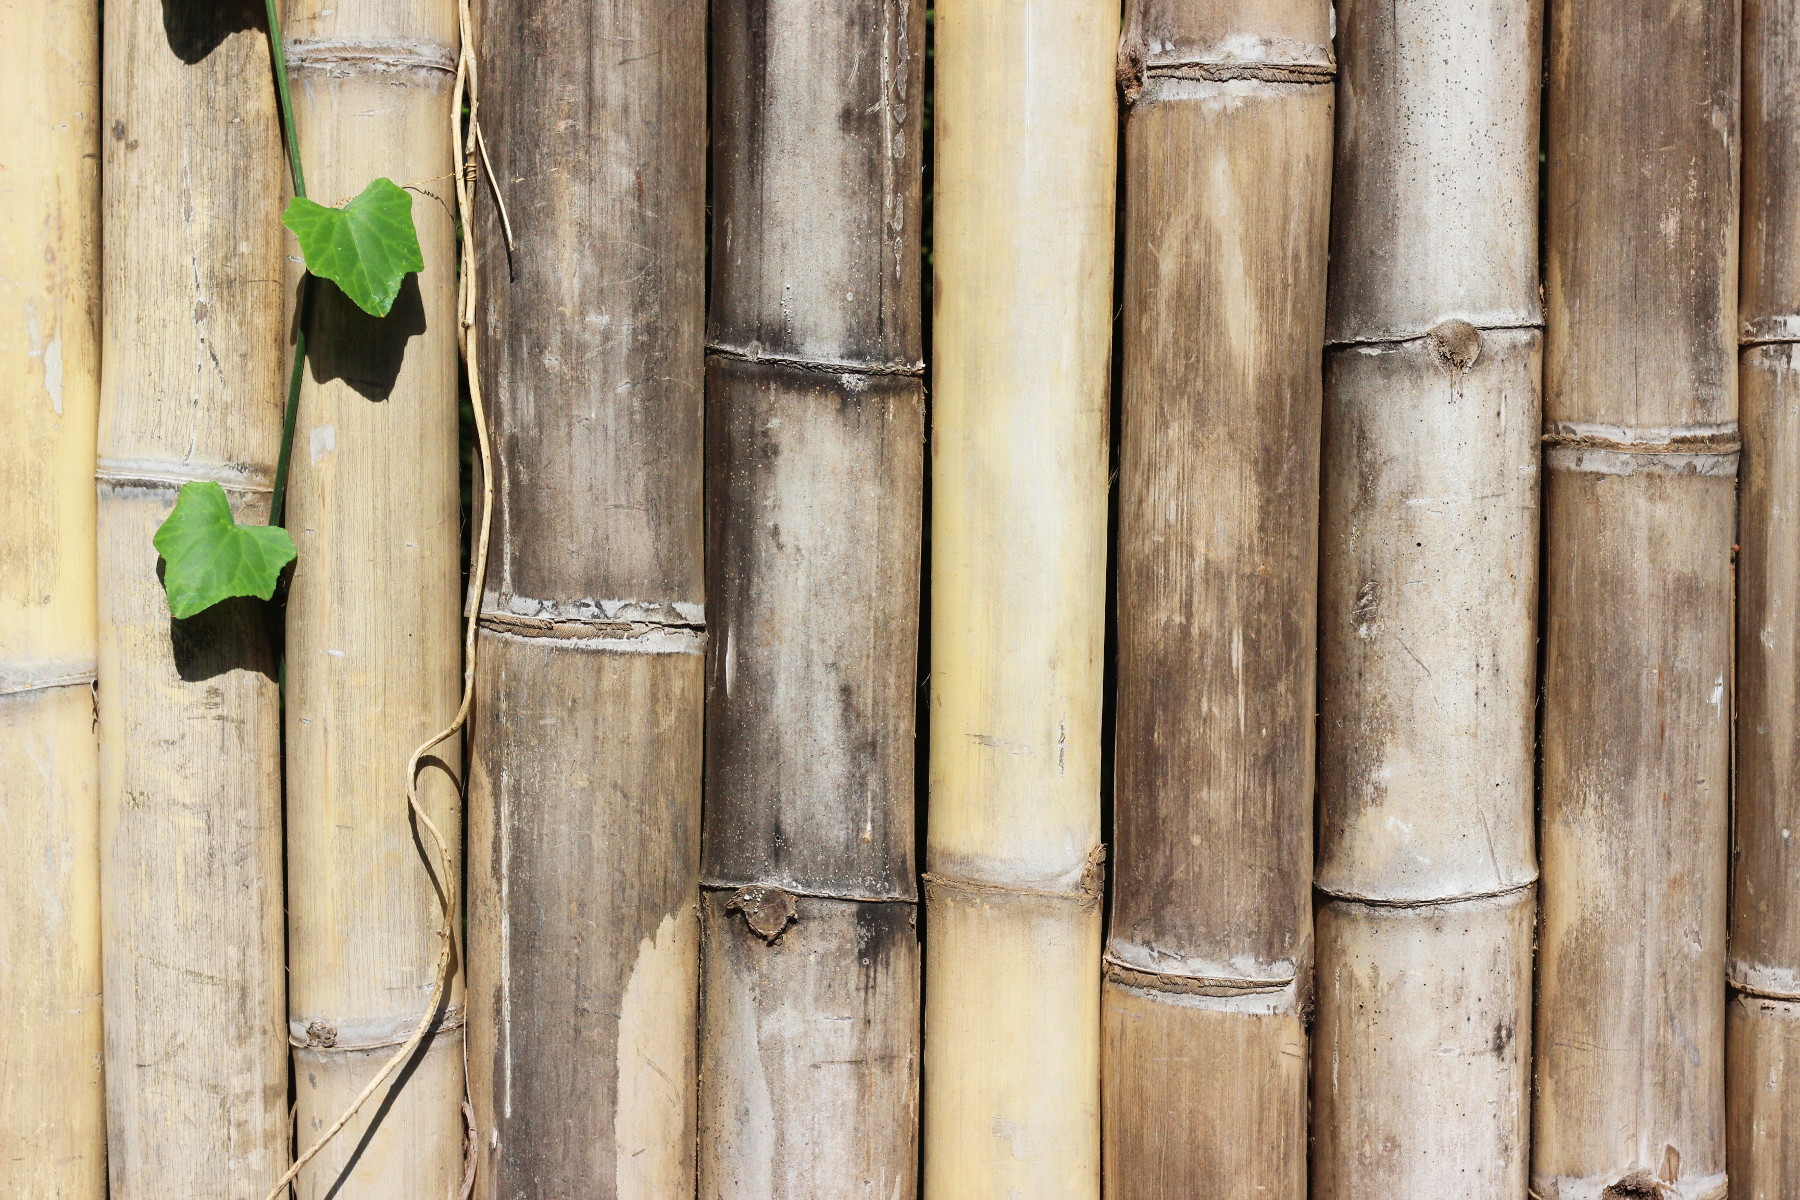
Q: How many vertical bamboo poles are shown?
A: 10